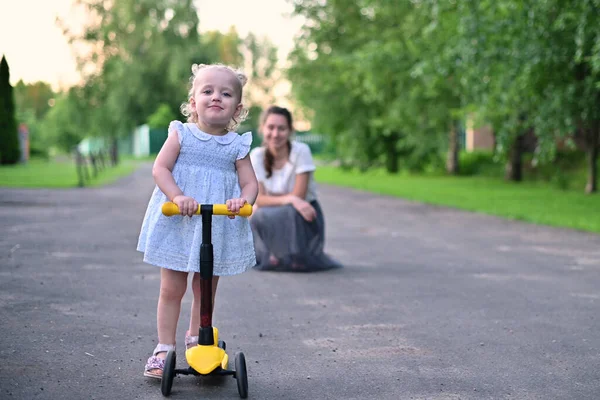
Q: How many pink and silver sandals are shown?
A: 2